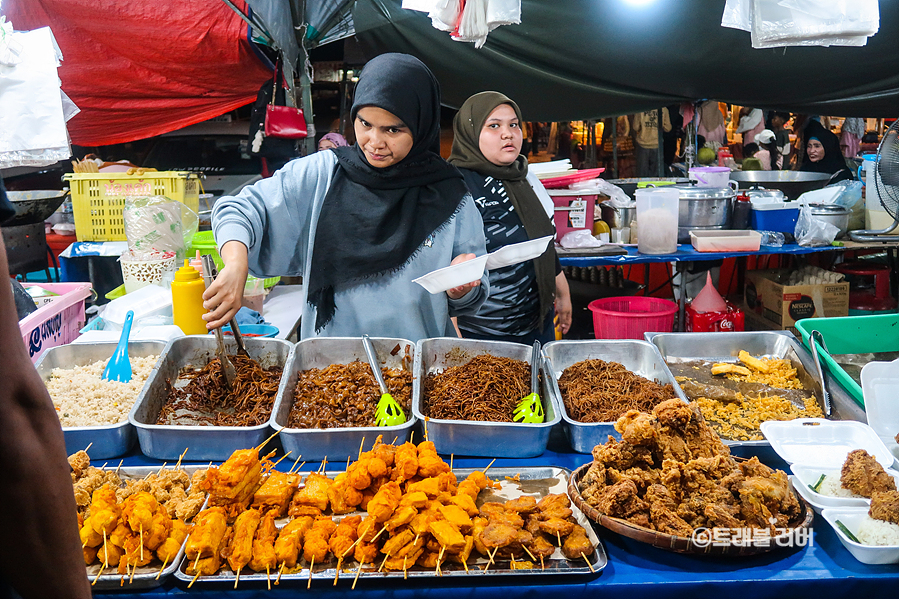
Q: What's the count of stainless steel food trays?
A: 8